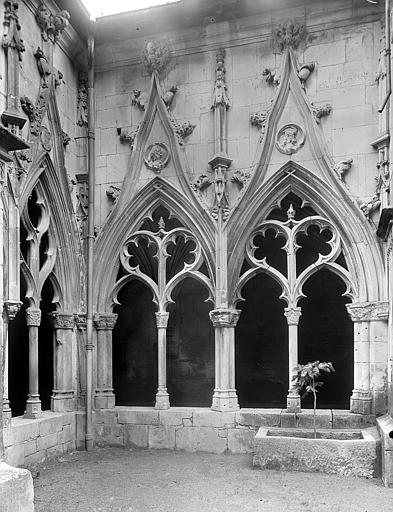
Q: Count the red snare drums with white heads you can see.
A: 0